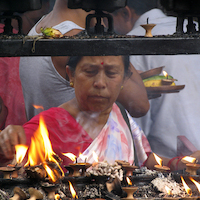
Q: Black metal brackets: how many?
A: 3